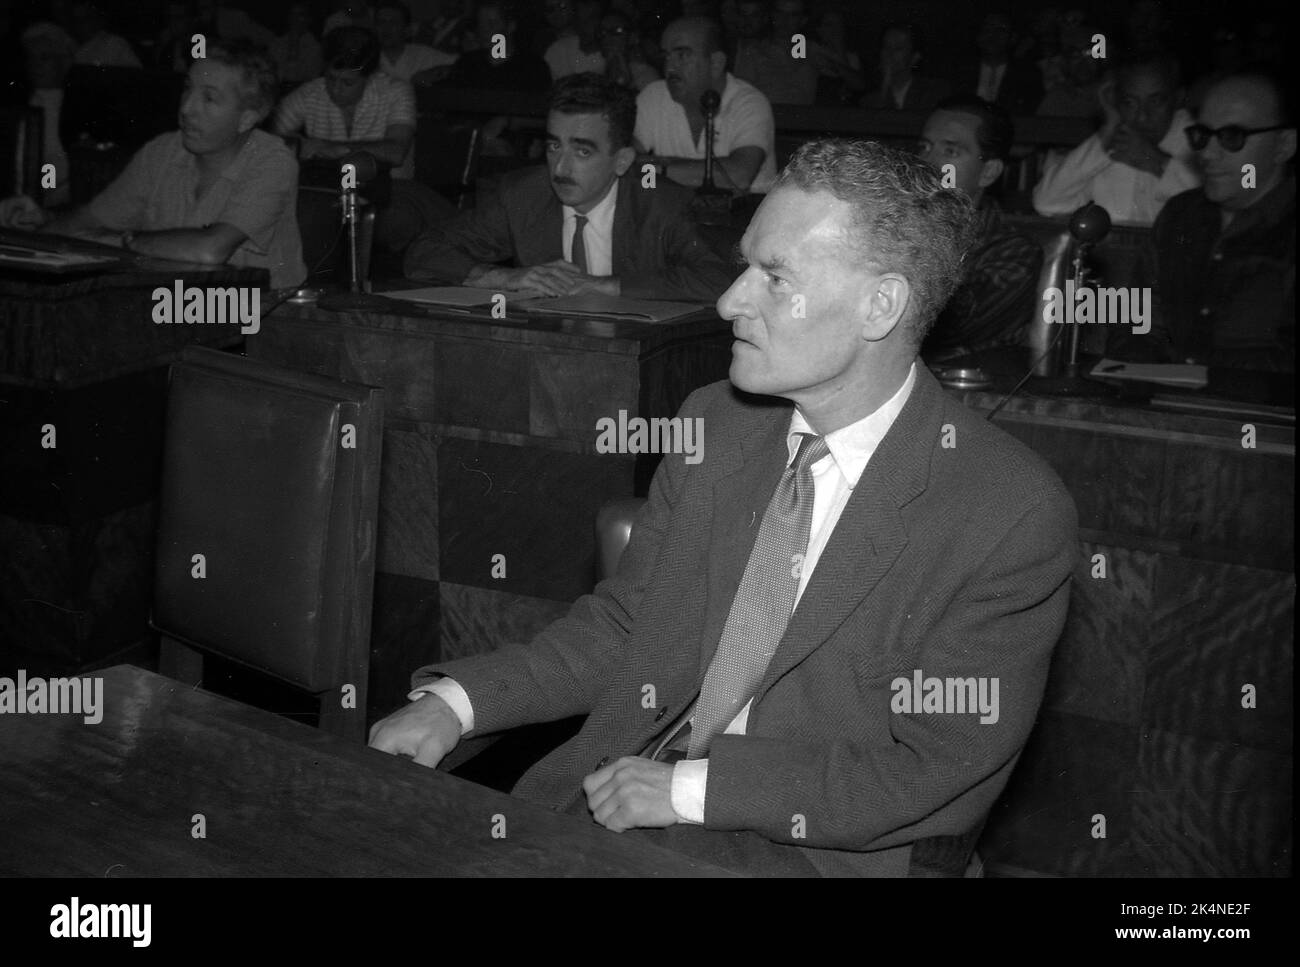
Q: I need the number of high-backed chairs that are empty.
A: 1